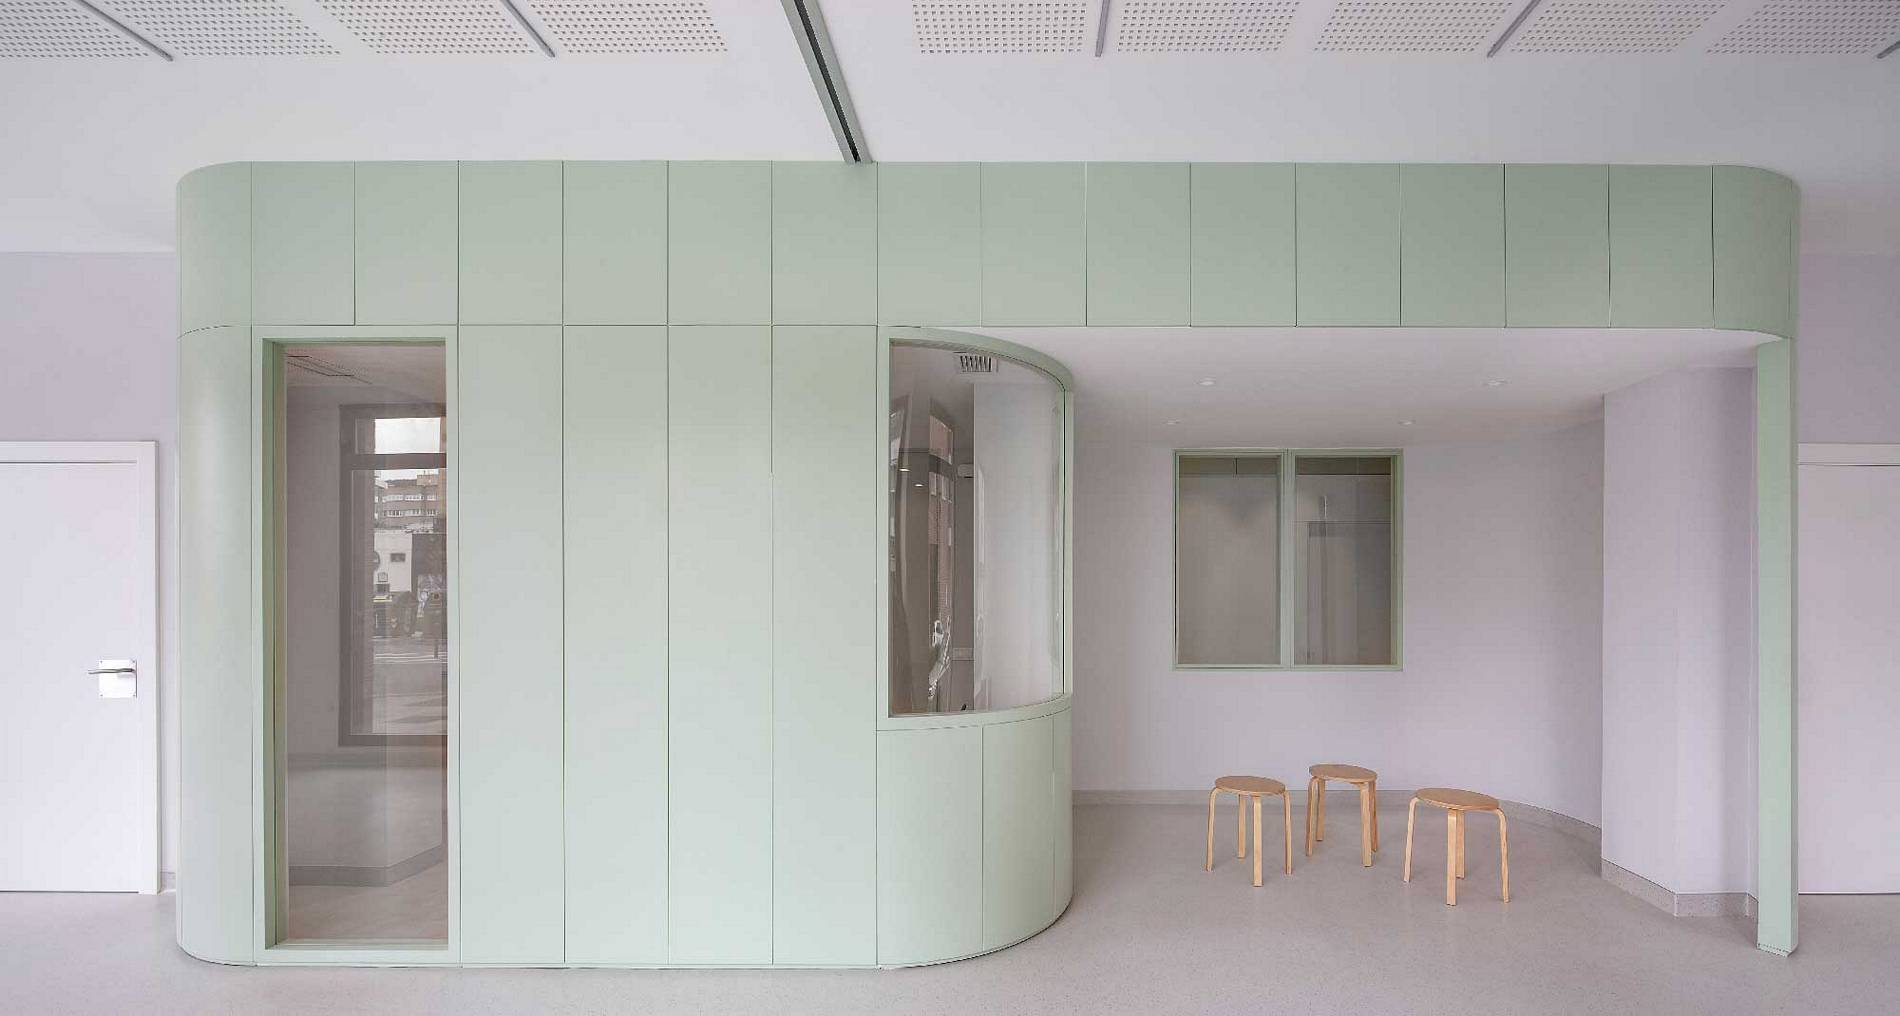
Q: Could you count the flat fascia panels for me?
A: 14